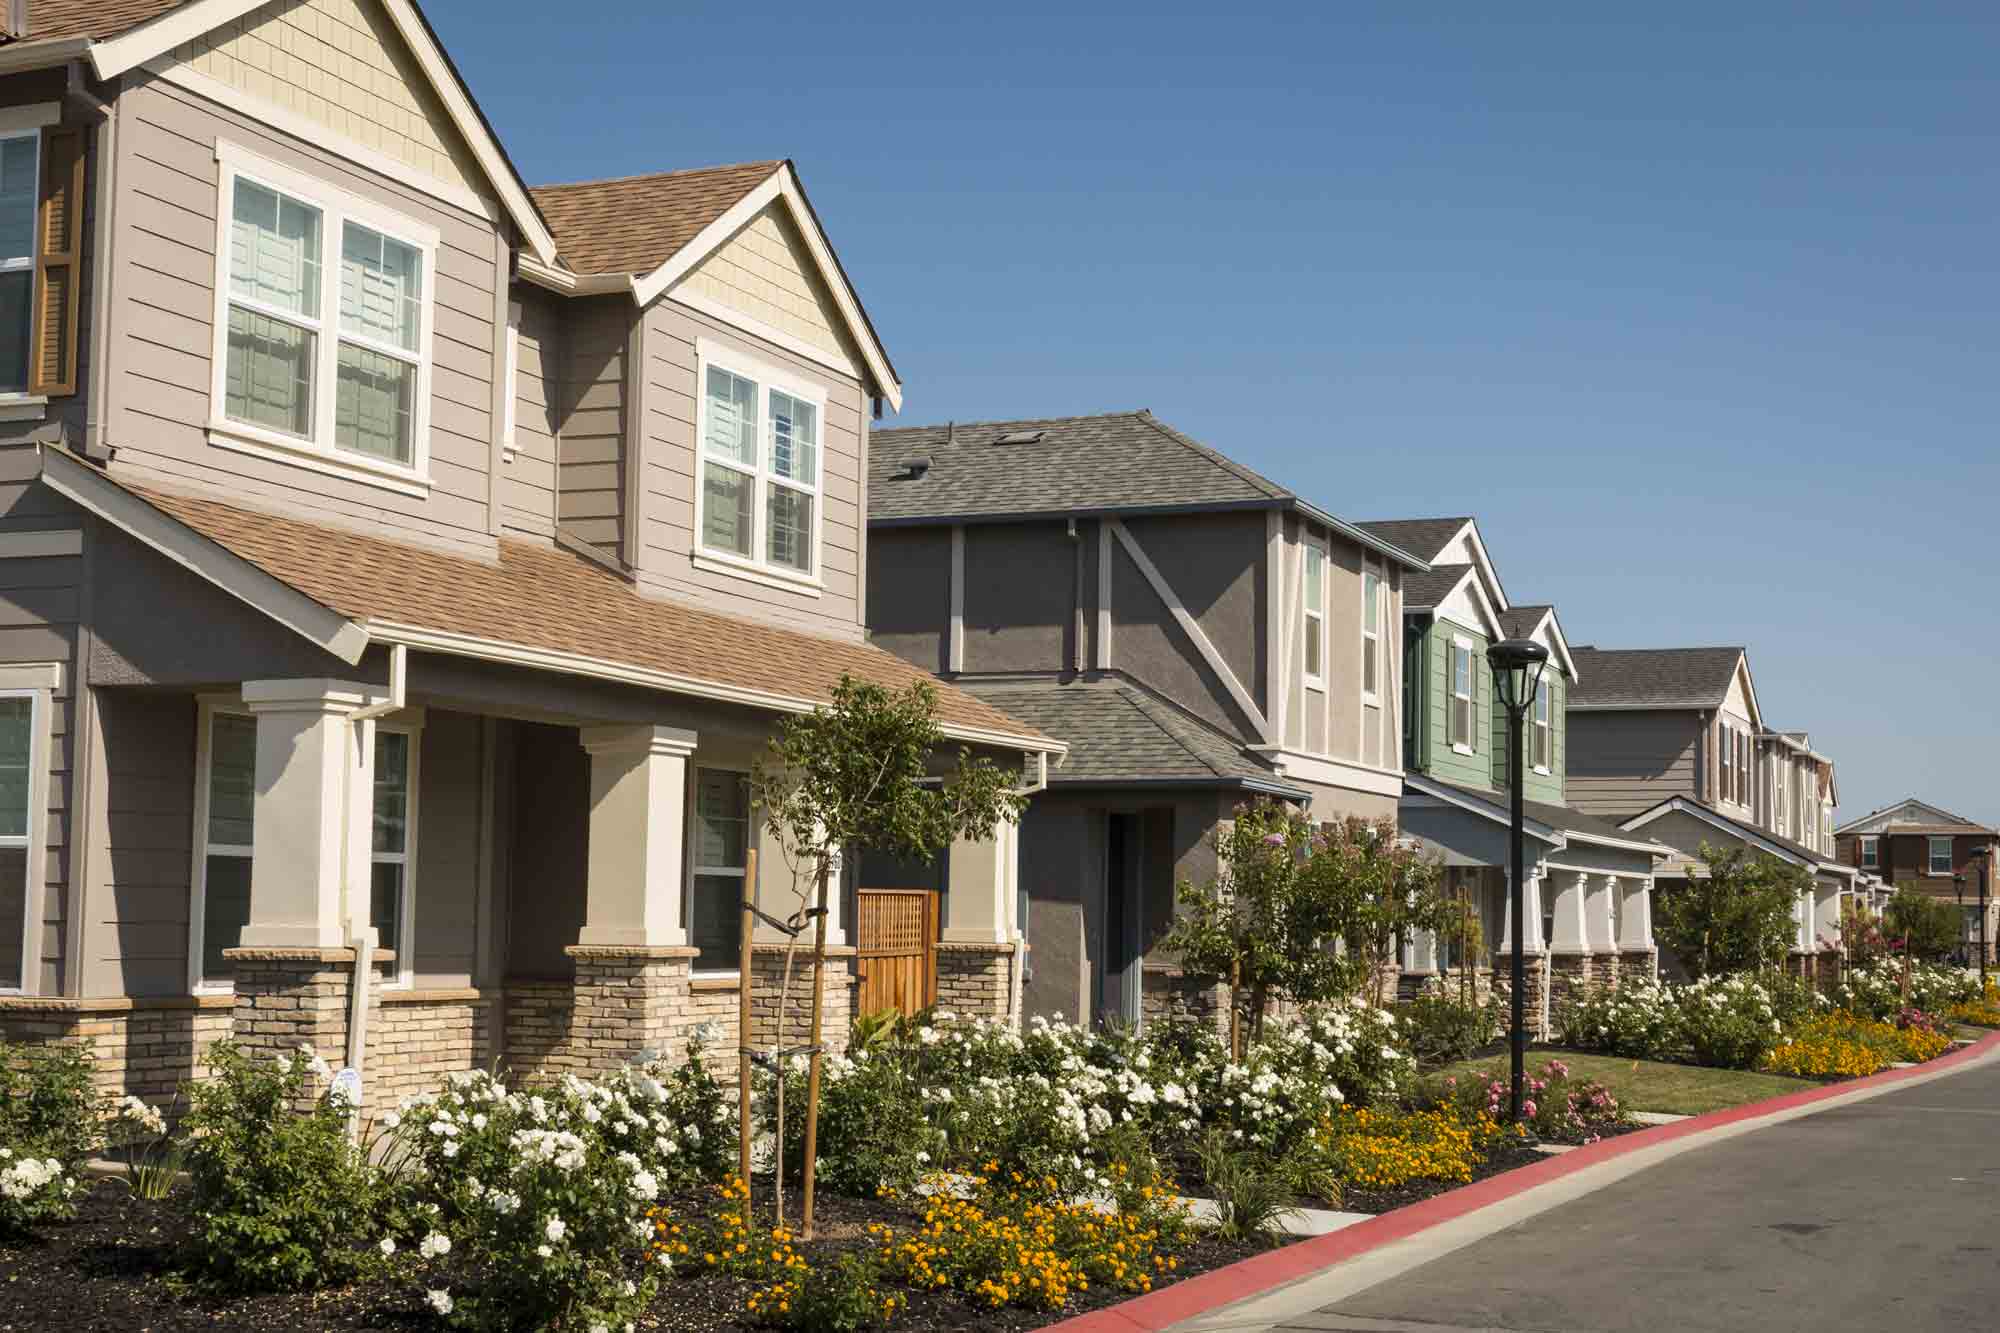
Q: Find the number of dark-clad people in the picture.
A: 0